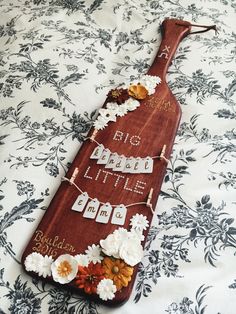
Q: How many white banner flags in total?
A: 11